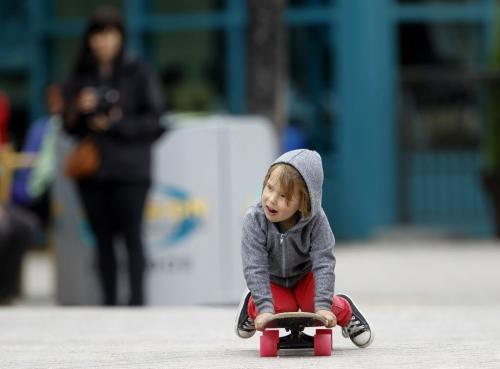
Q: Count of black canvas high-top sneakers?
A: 2